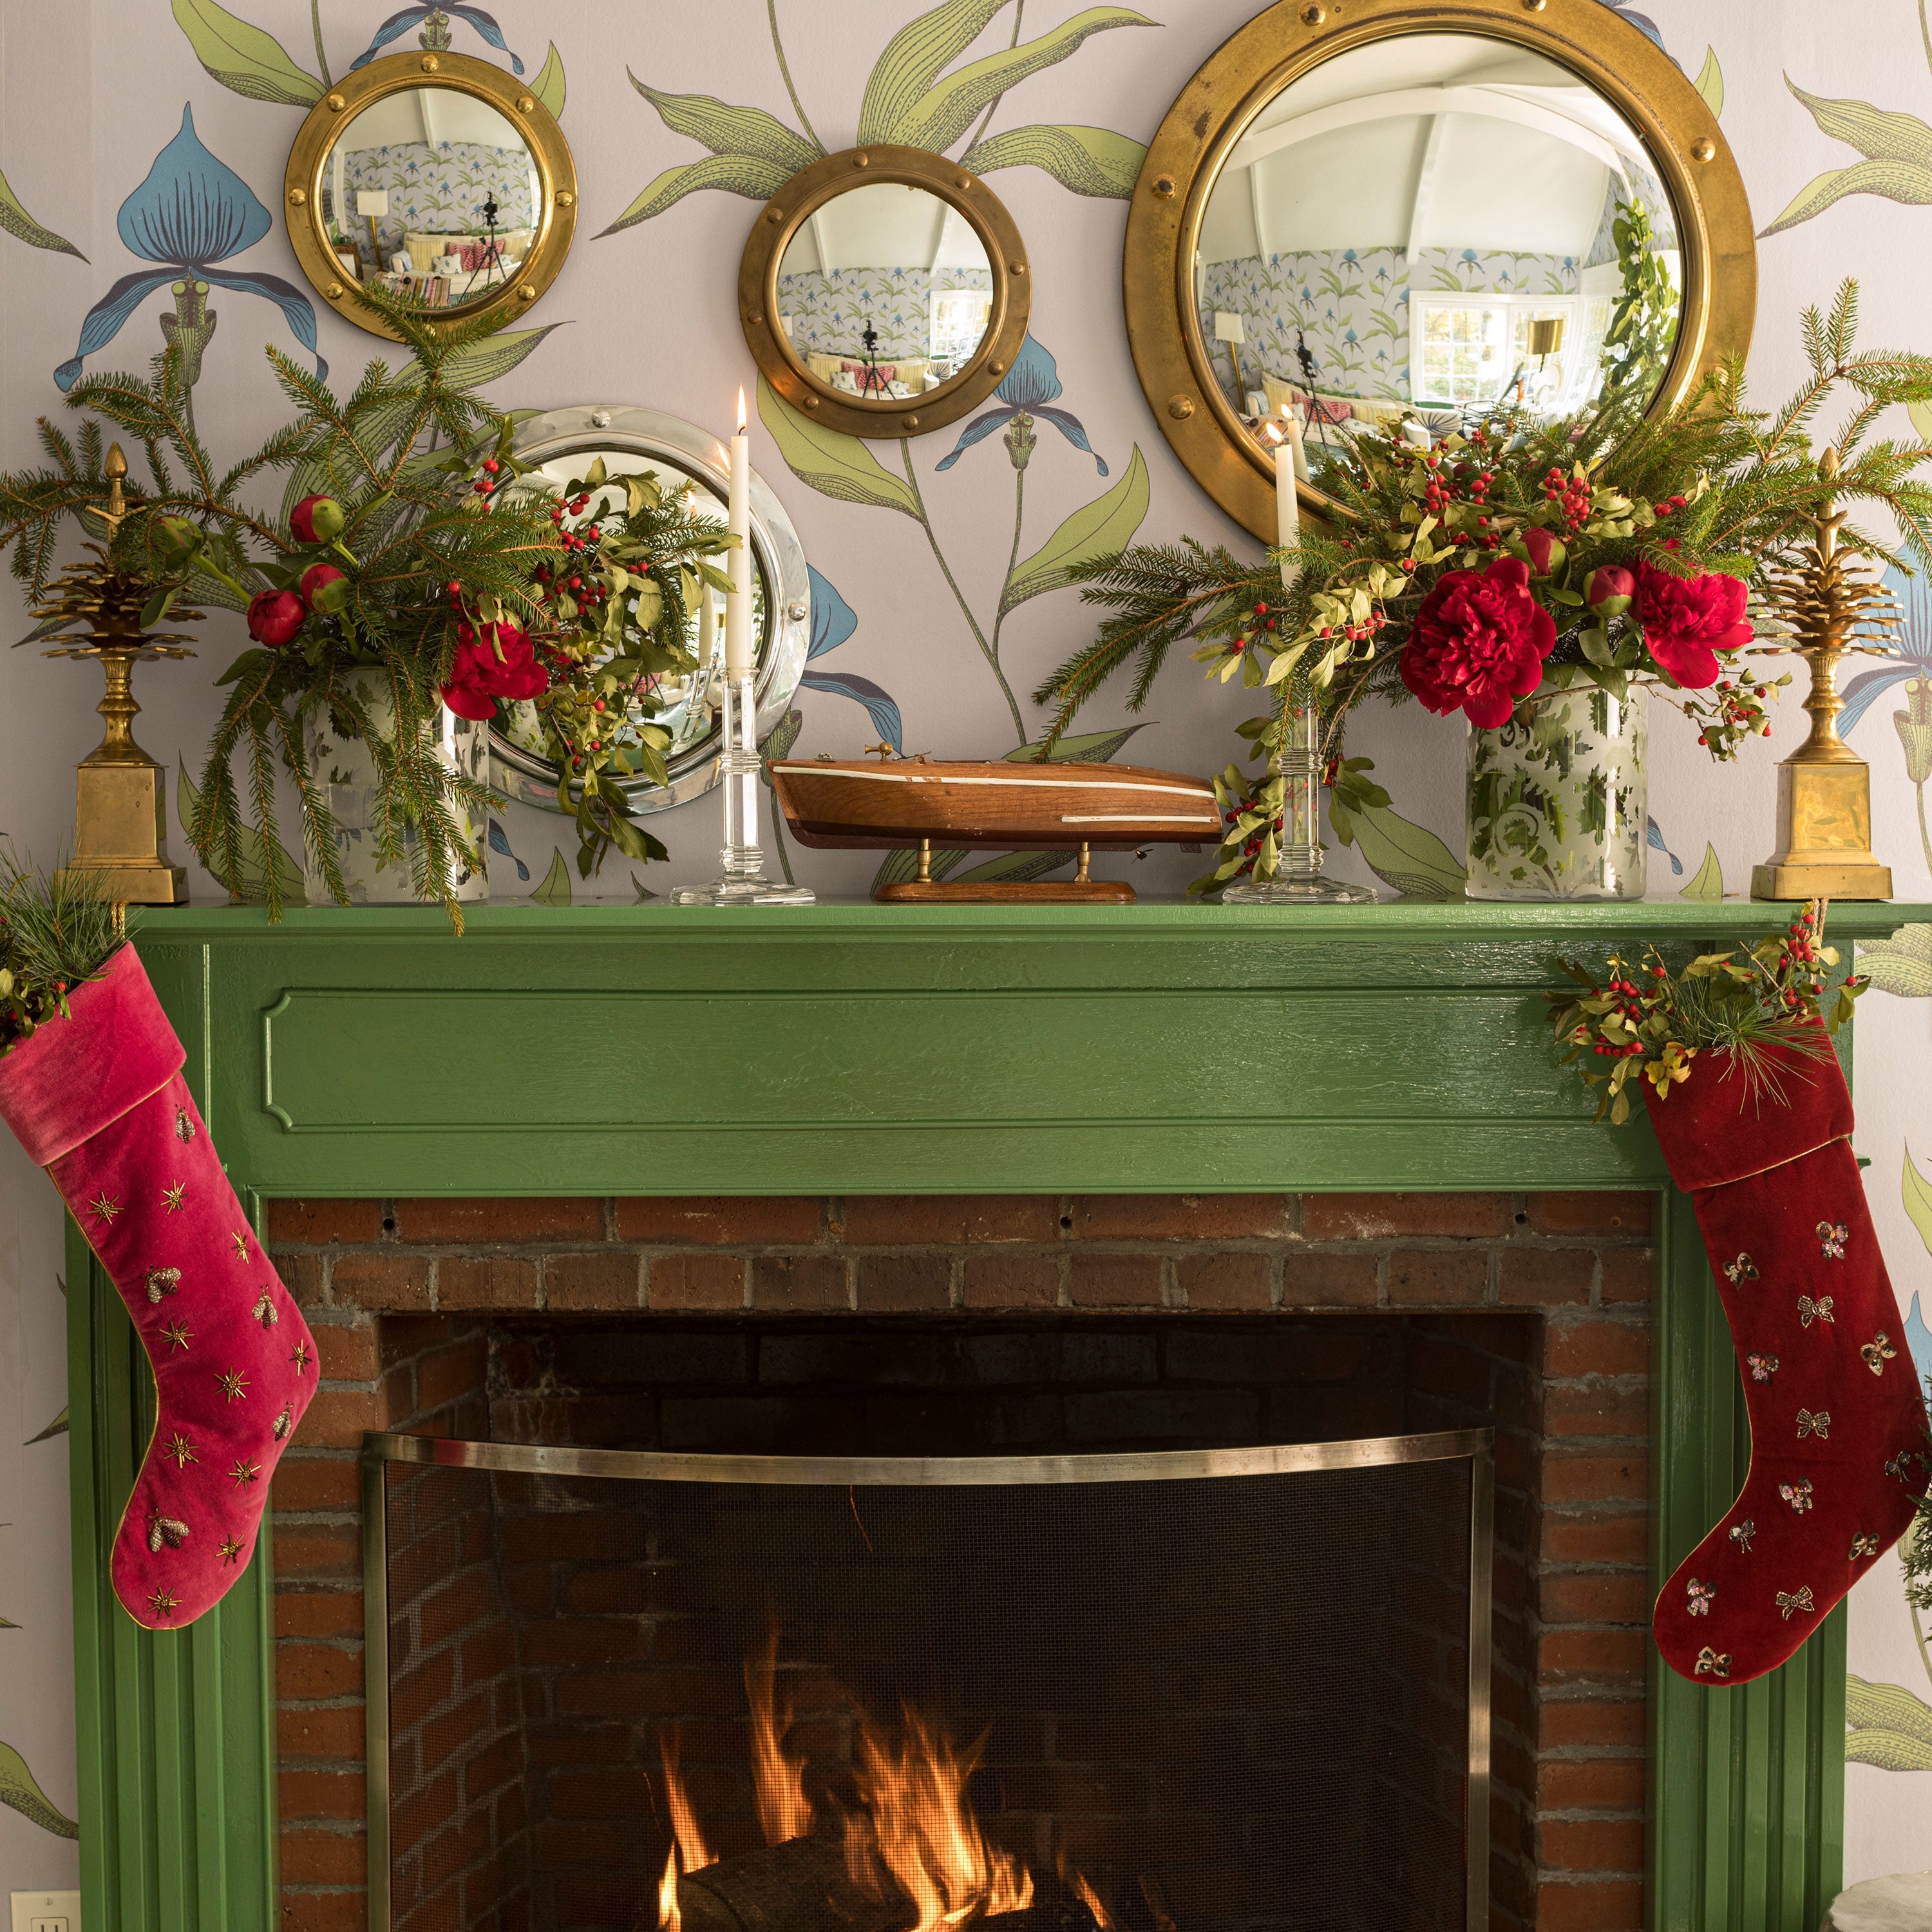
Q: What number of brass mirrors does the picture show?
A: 3